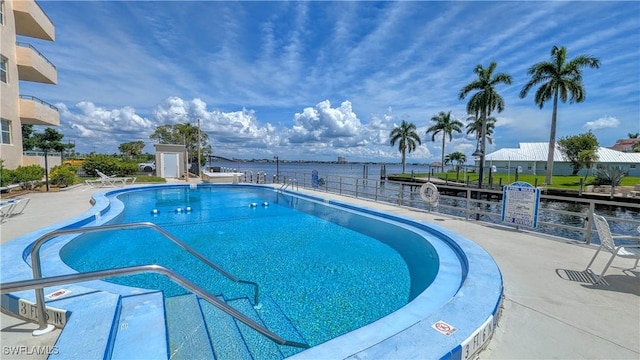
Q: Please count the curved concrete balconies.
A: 3